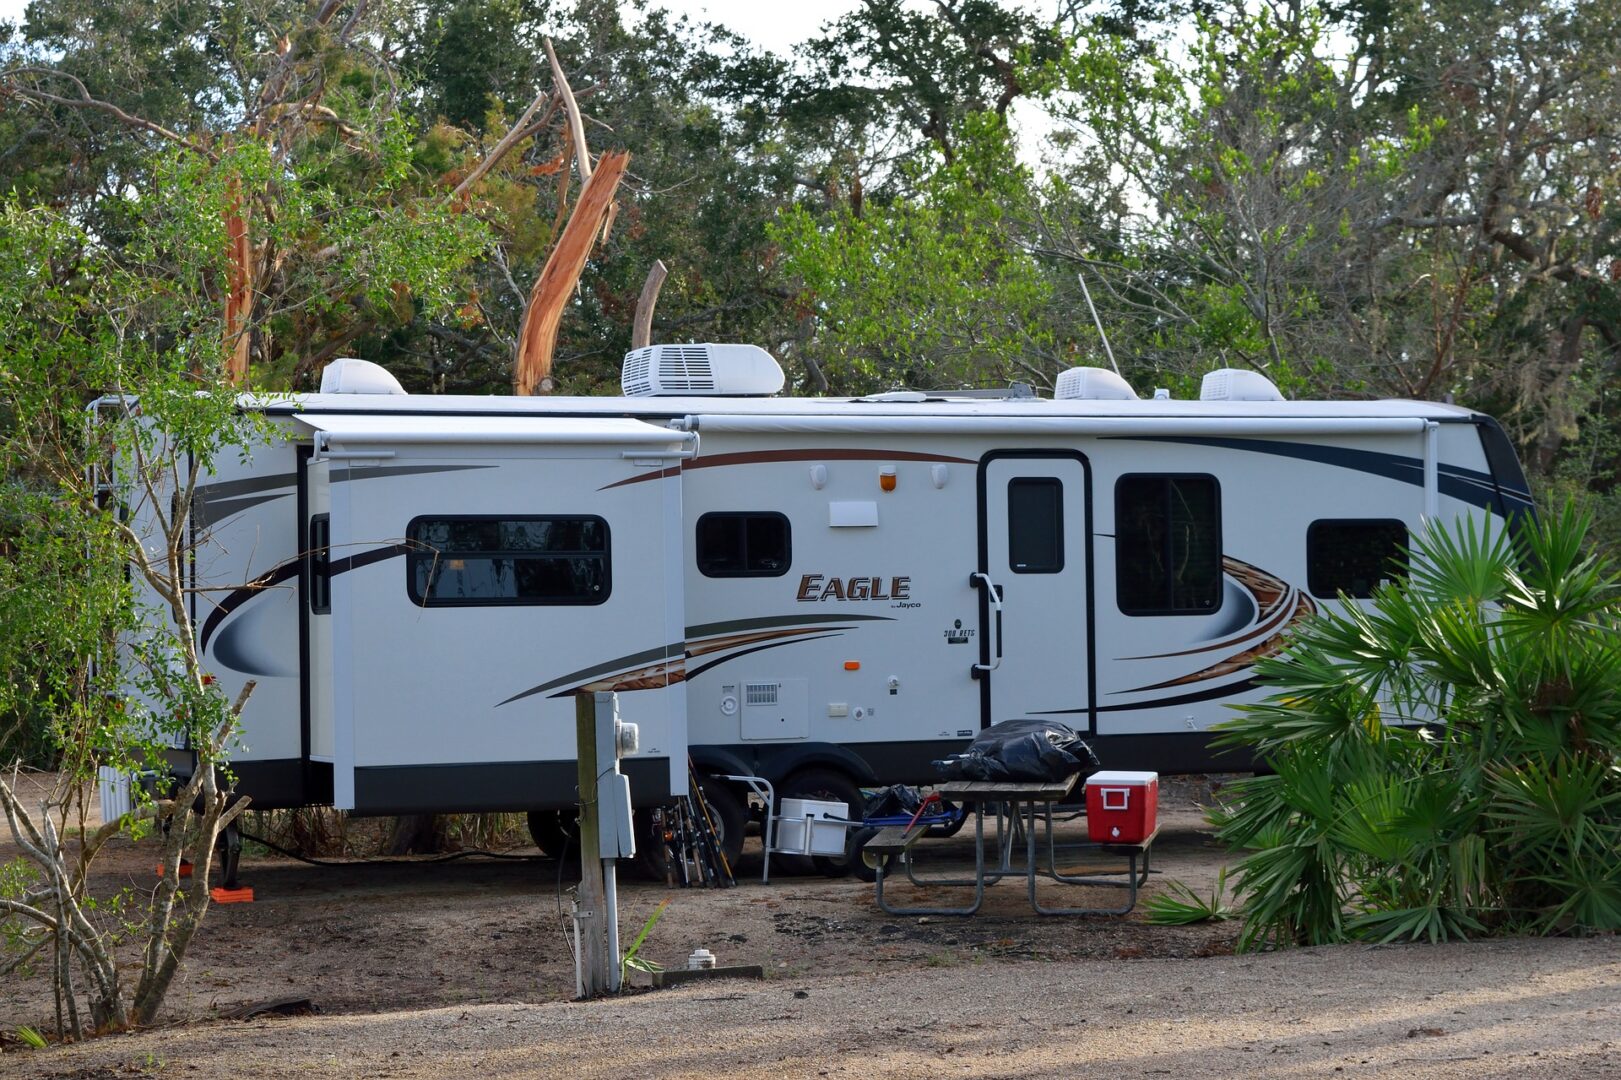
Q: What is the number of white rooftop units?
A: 4